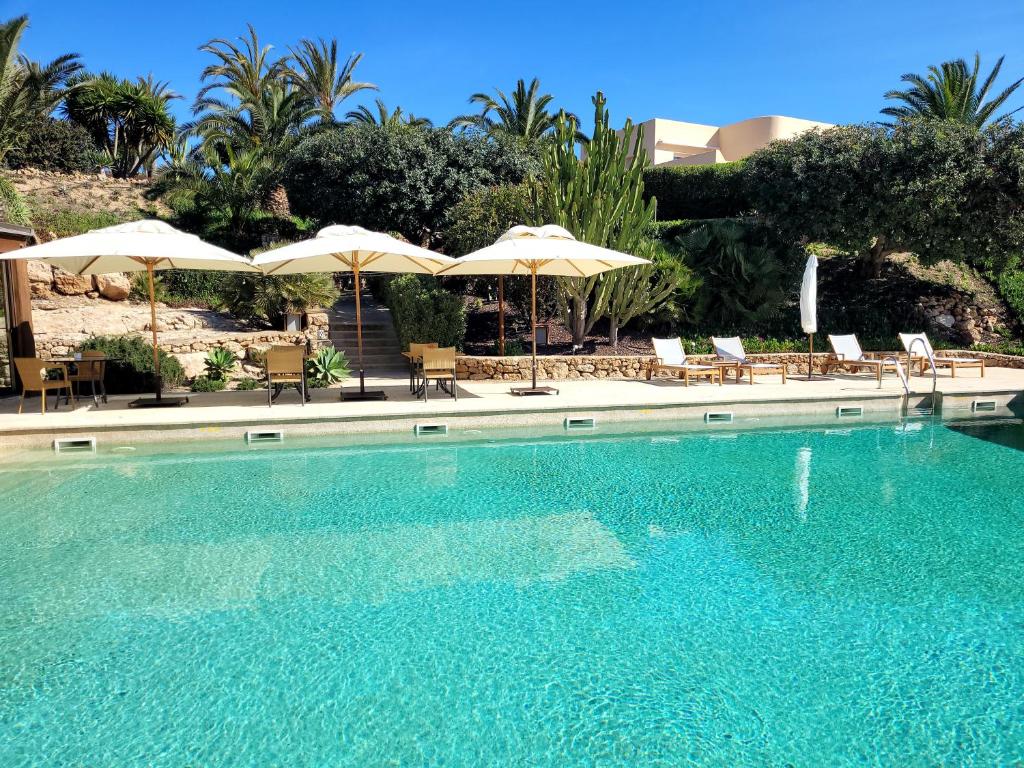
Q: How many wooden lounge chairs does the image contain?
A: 4